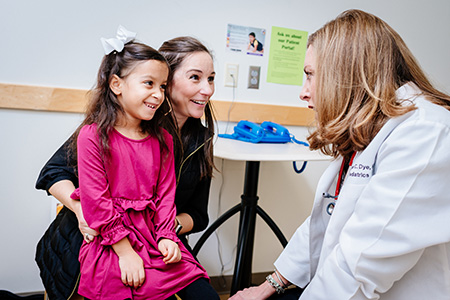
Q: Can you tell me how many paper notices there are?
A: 2